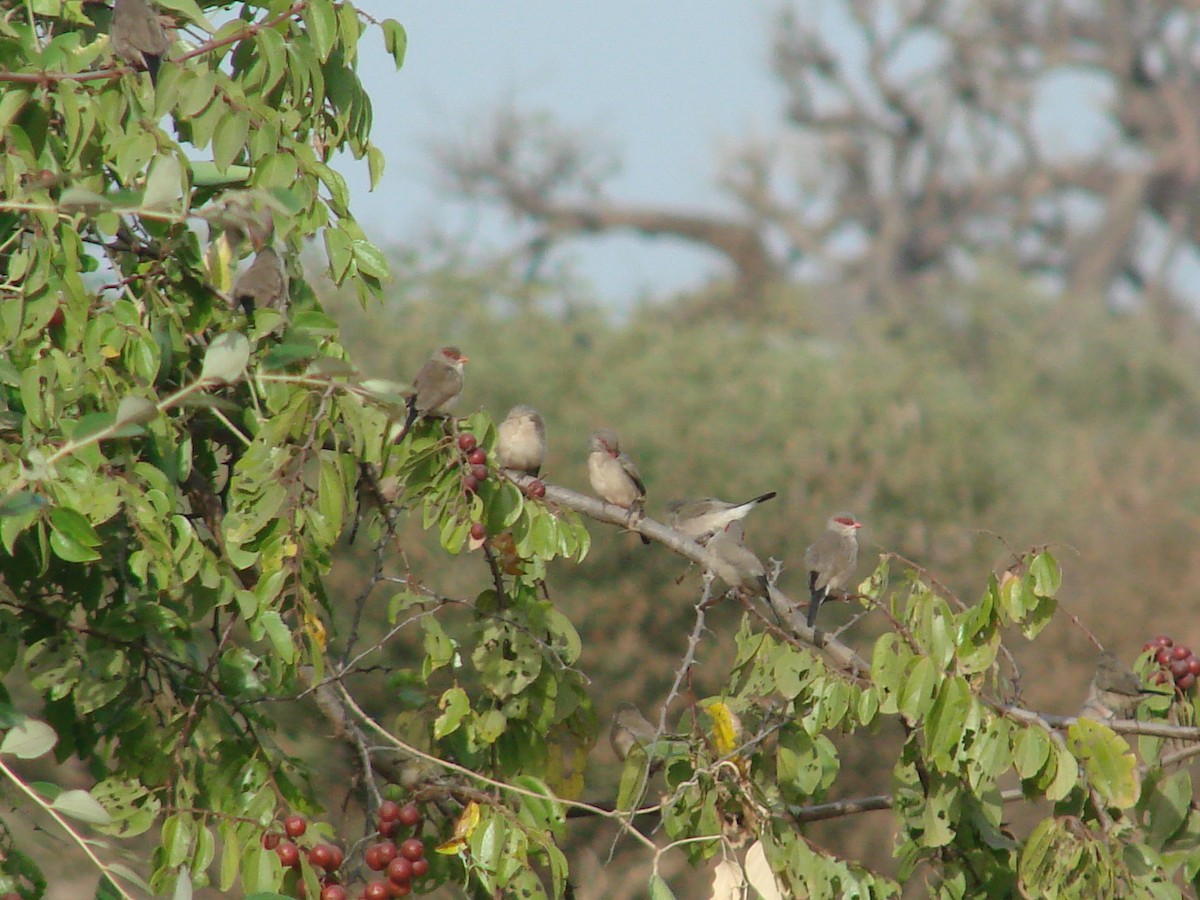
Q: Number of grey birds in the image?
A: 10